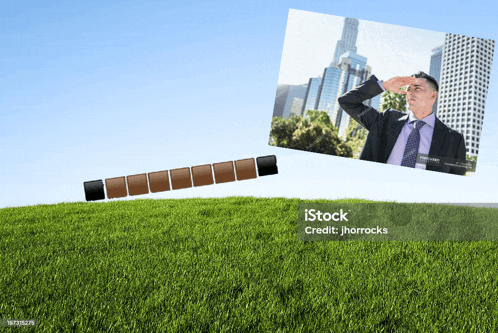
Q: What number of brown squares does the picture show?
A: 7